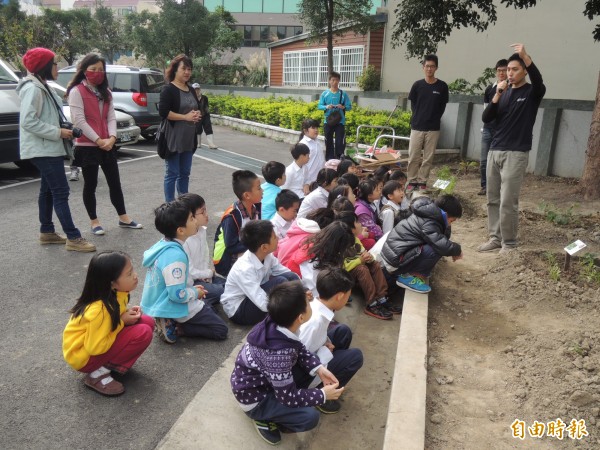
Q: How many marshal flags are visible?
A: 0